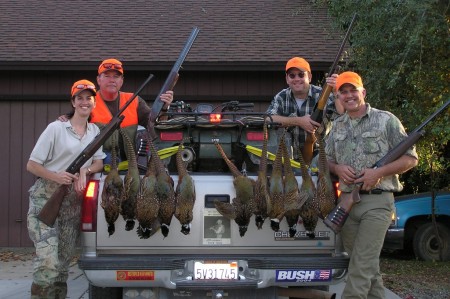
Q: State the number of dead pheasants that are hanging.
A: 11